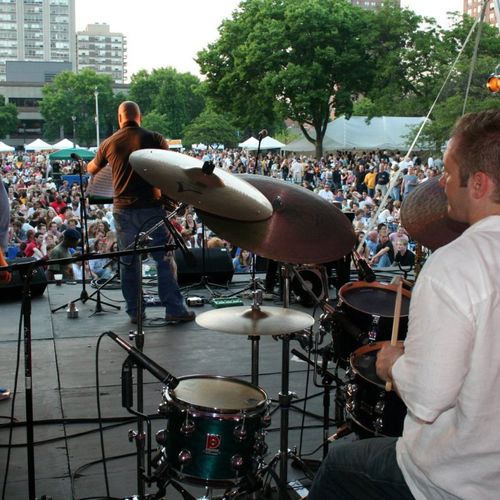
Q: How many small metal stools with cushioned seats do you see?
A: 0